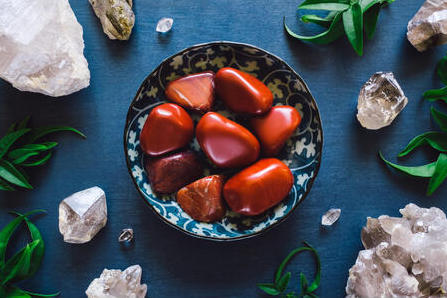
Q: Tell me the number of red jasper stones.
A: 8